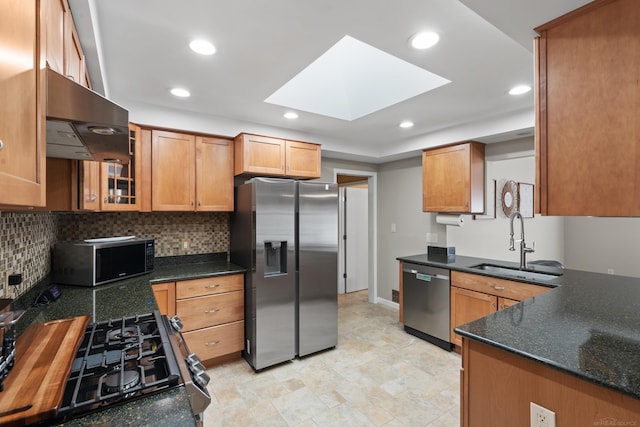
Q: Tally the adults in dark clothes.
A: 0